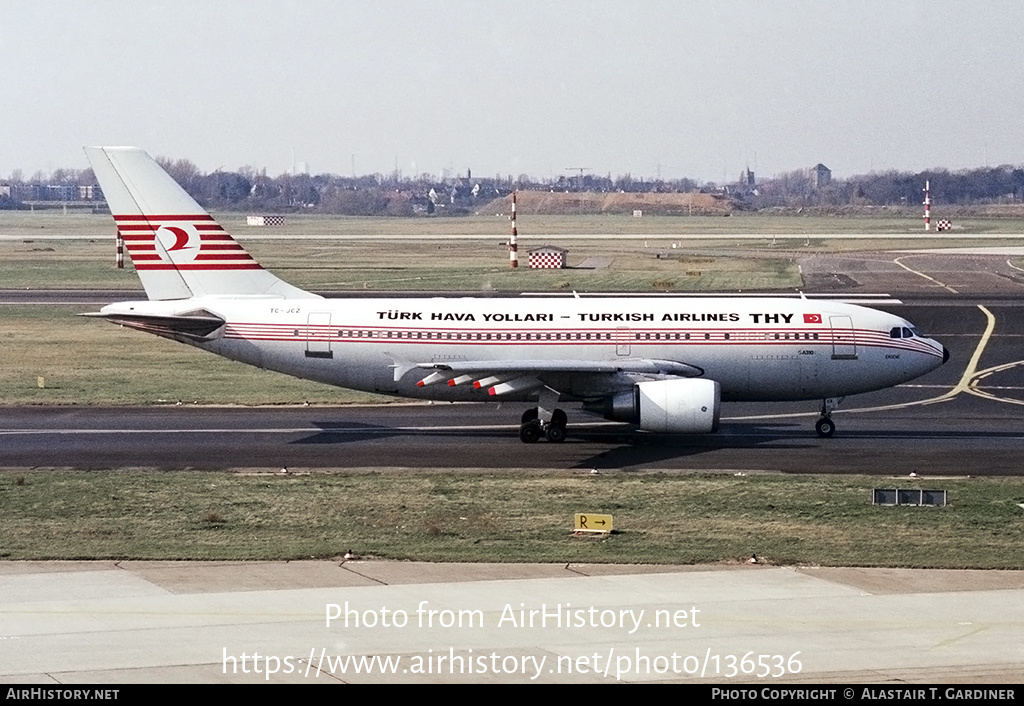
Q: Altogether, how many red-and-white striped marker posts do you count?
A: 3